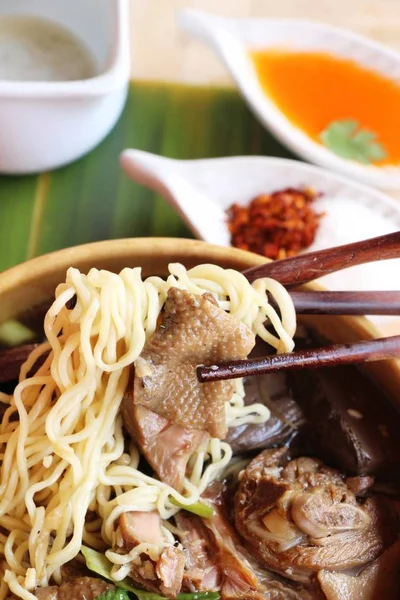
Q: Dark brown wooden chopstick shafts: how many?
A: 3